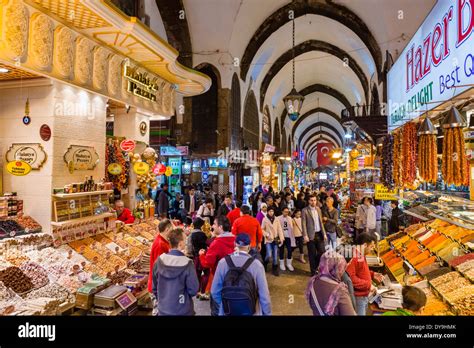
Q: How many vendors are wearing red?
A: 2